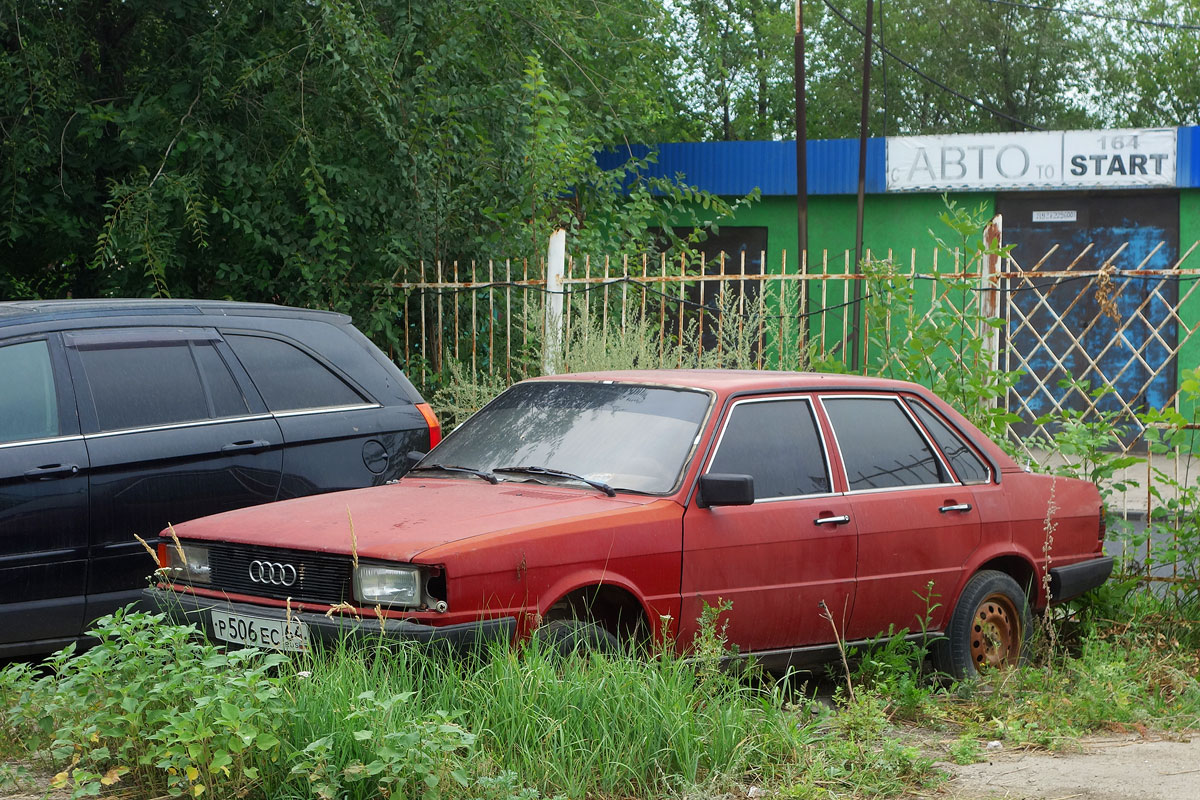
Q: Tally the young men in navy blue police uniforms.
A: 0